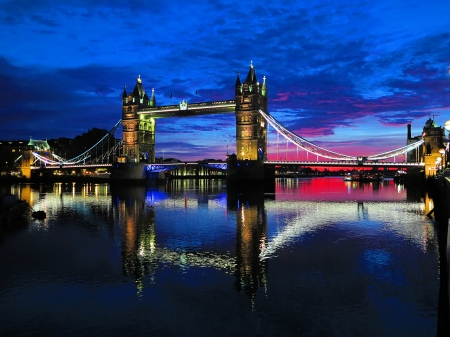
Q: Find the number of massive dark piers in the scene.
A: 2